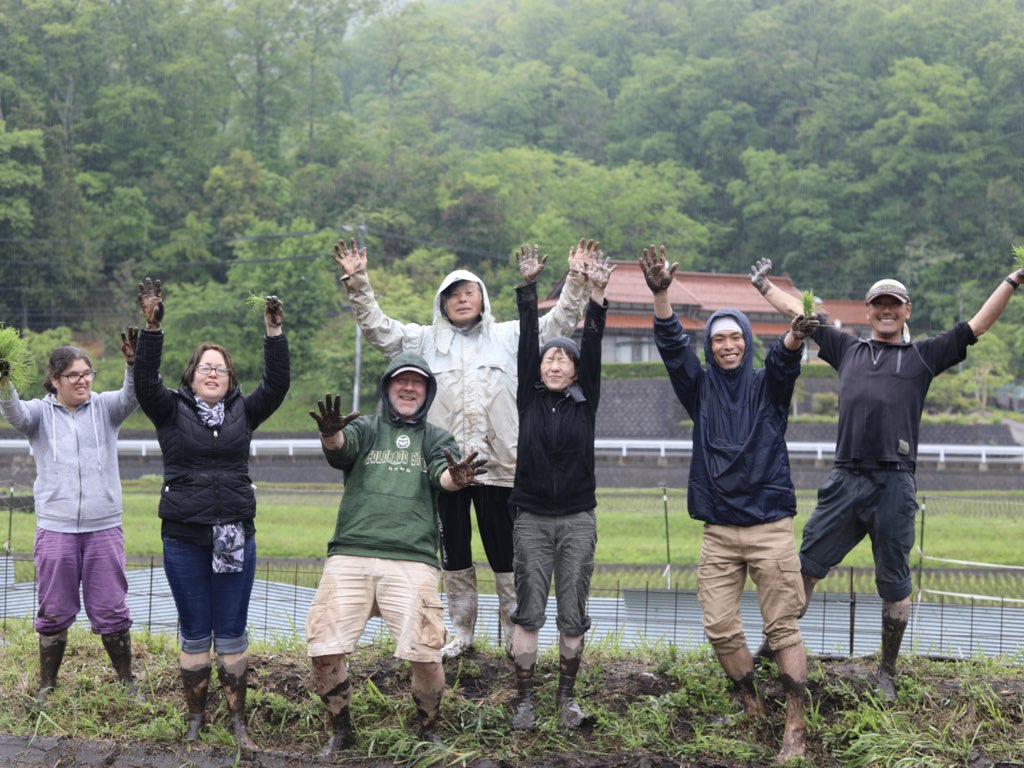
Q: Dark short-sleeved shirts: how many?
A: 1